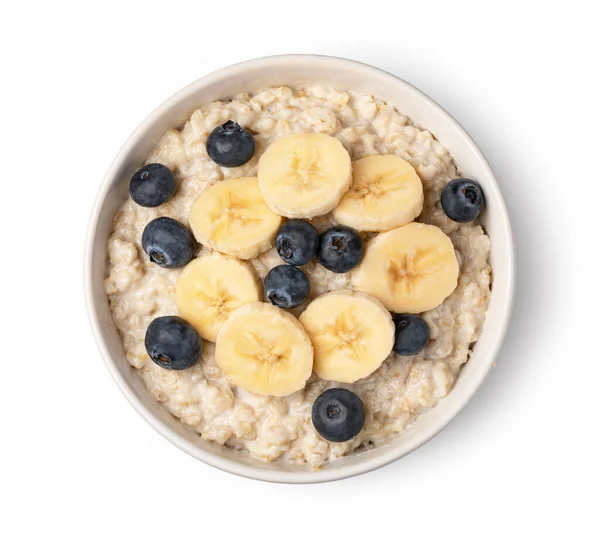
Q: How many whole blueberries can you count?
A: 10